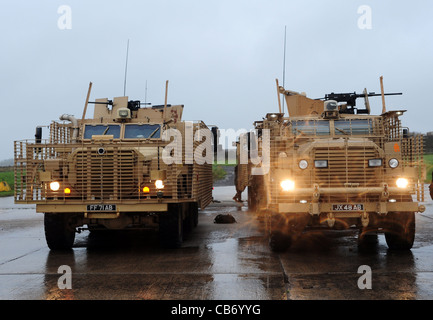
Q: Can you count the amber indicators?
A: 2